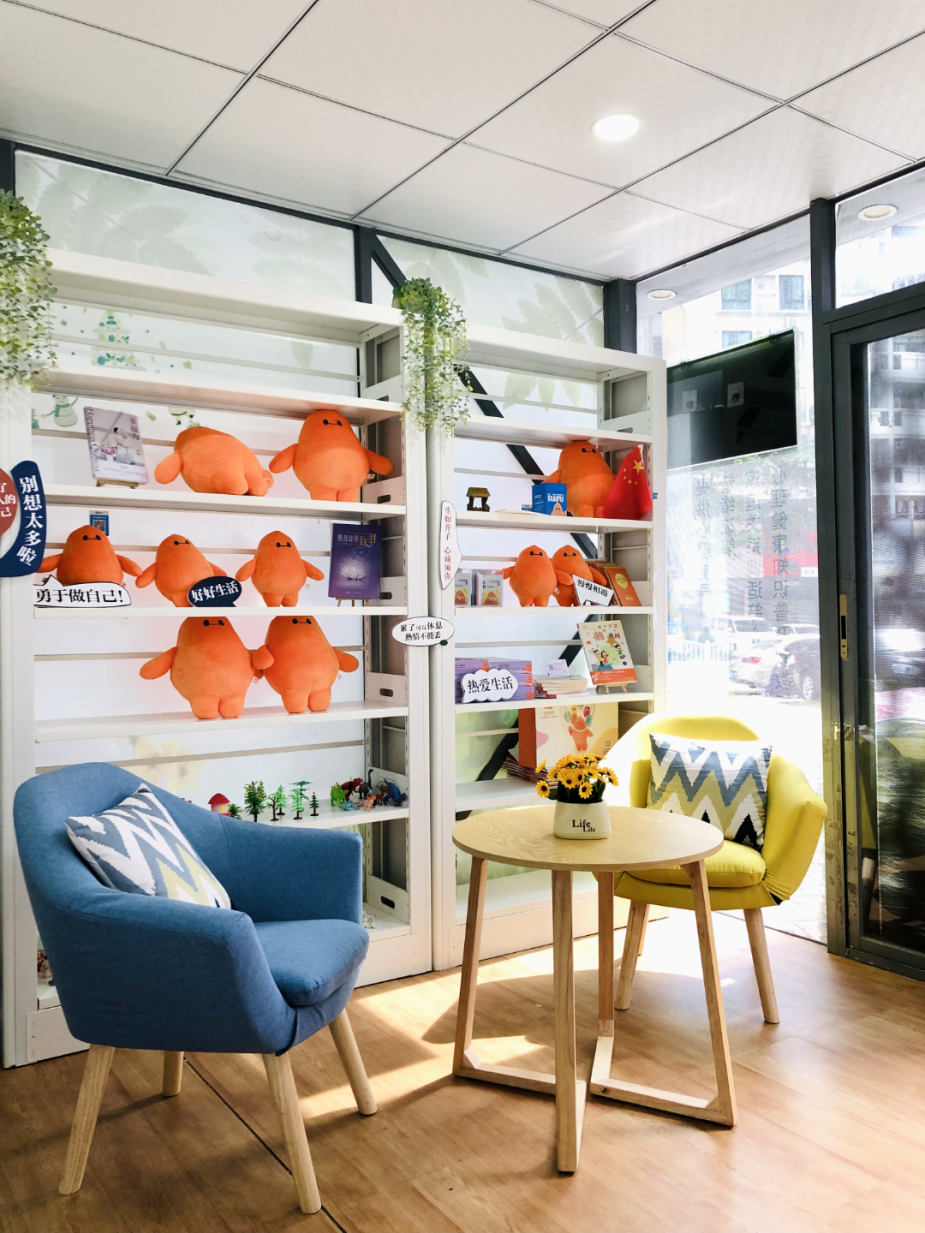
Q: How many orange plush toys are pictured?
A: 10